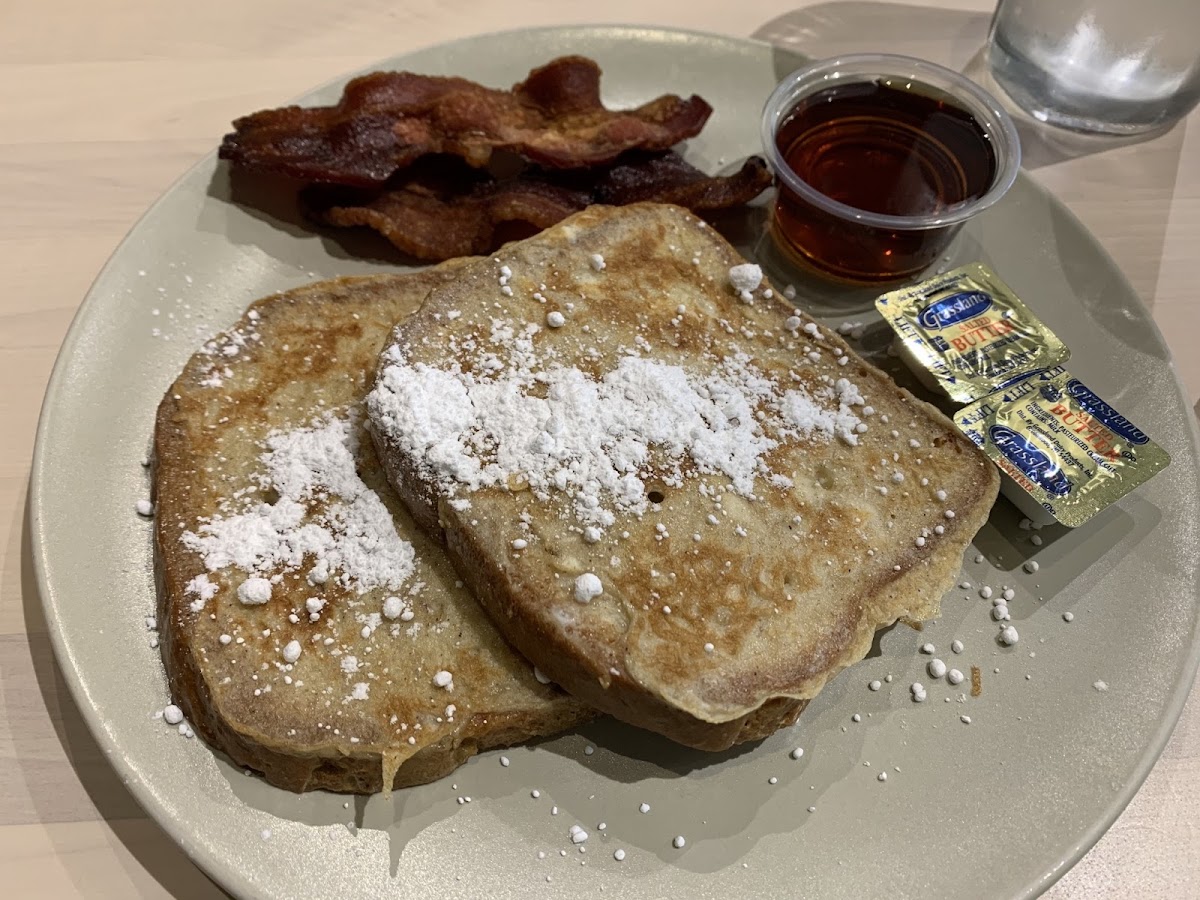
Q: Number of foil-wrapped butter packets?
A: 2